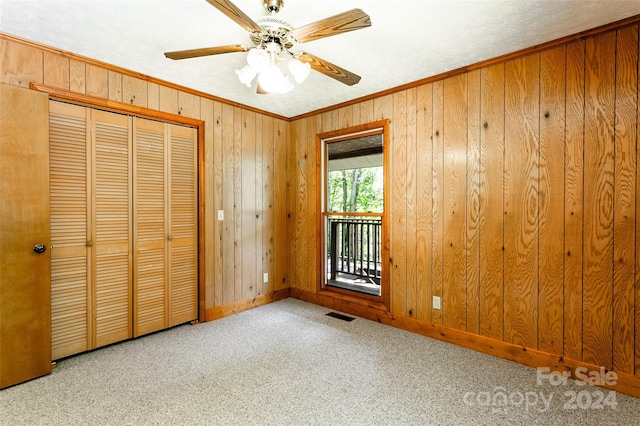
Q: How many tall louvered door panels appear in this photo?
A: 4